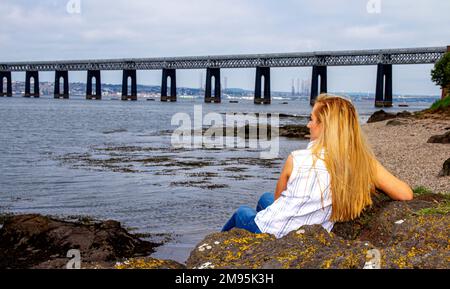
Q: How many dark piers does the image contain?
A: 10